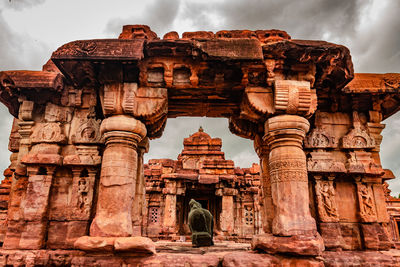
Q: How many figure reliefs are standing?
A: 3